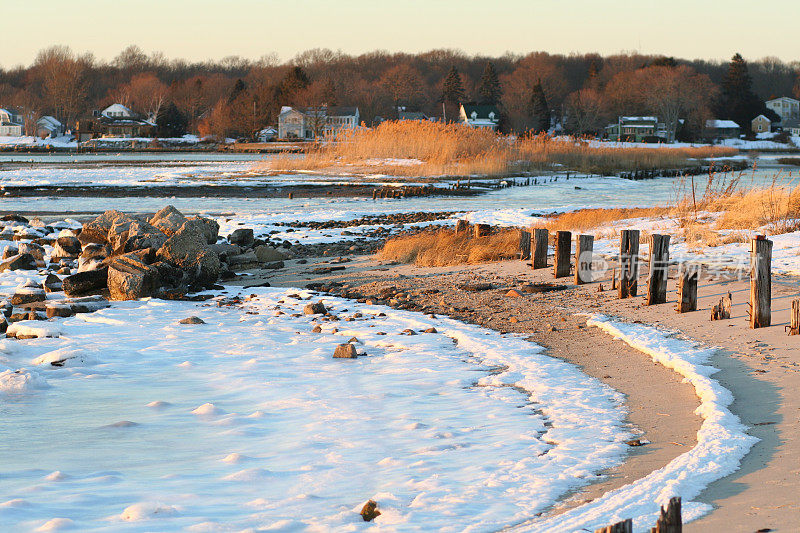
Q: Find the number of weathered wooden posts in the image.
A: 14